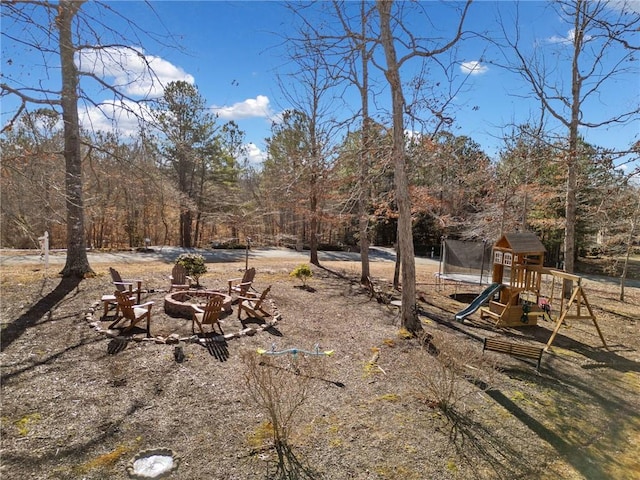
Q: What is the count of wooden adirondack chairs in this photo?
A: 6